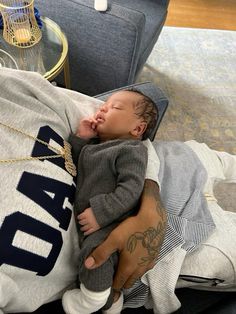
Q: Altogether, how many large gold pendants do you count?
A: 1